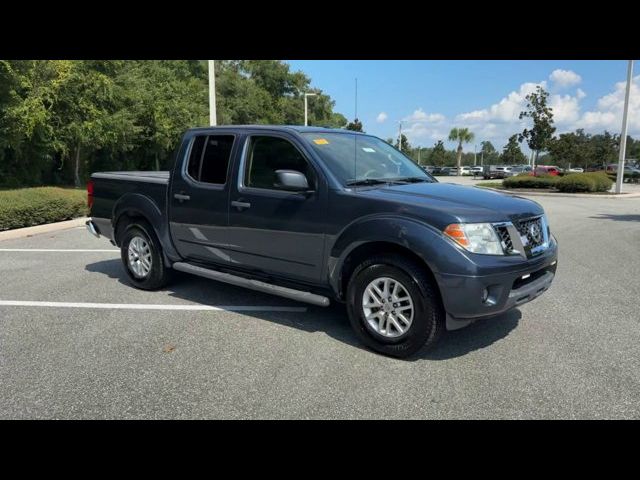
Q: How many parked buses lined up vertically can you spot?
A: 0